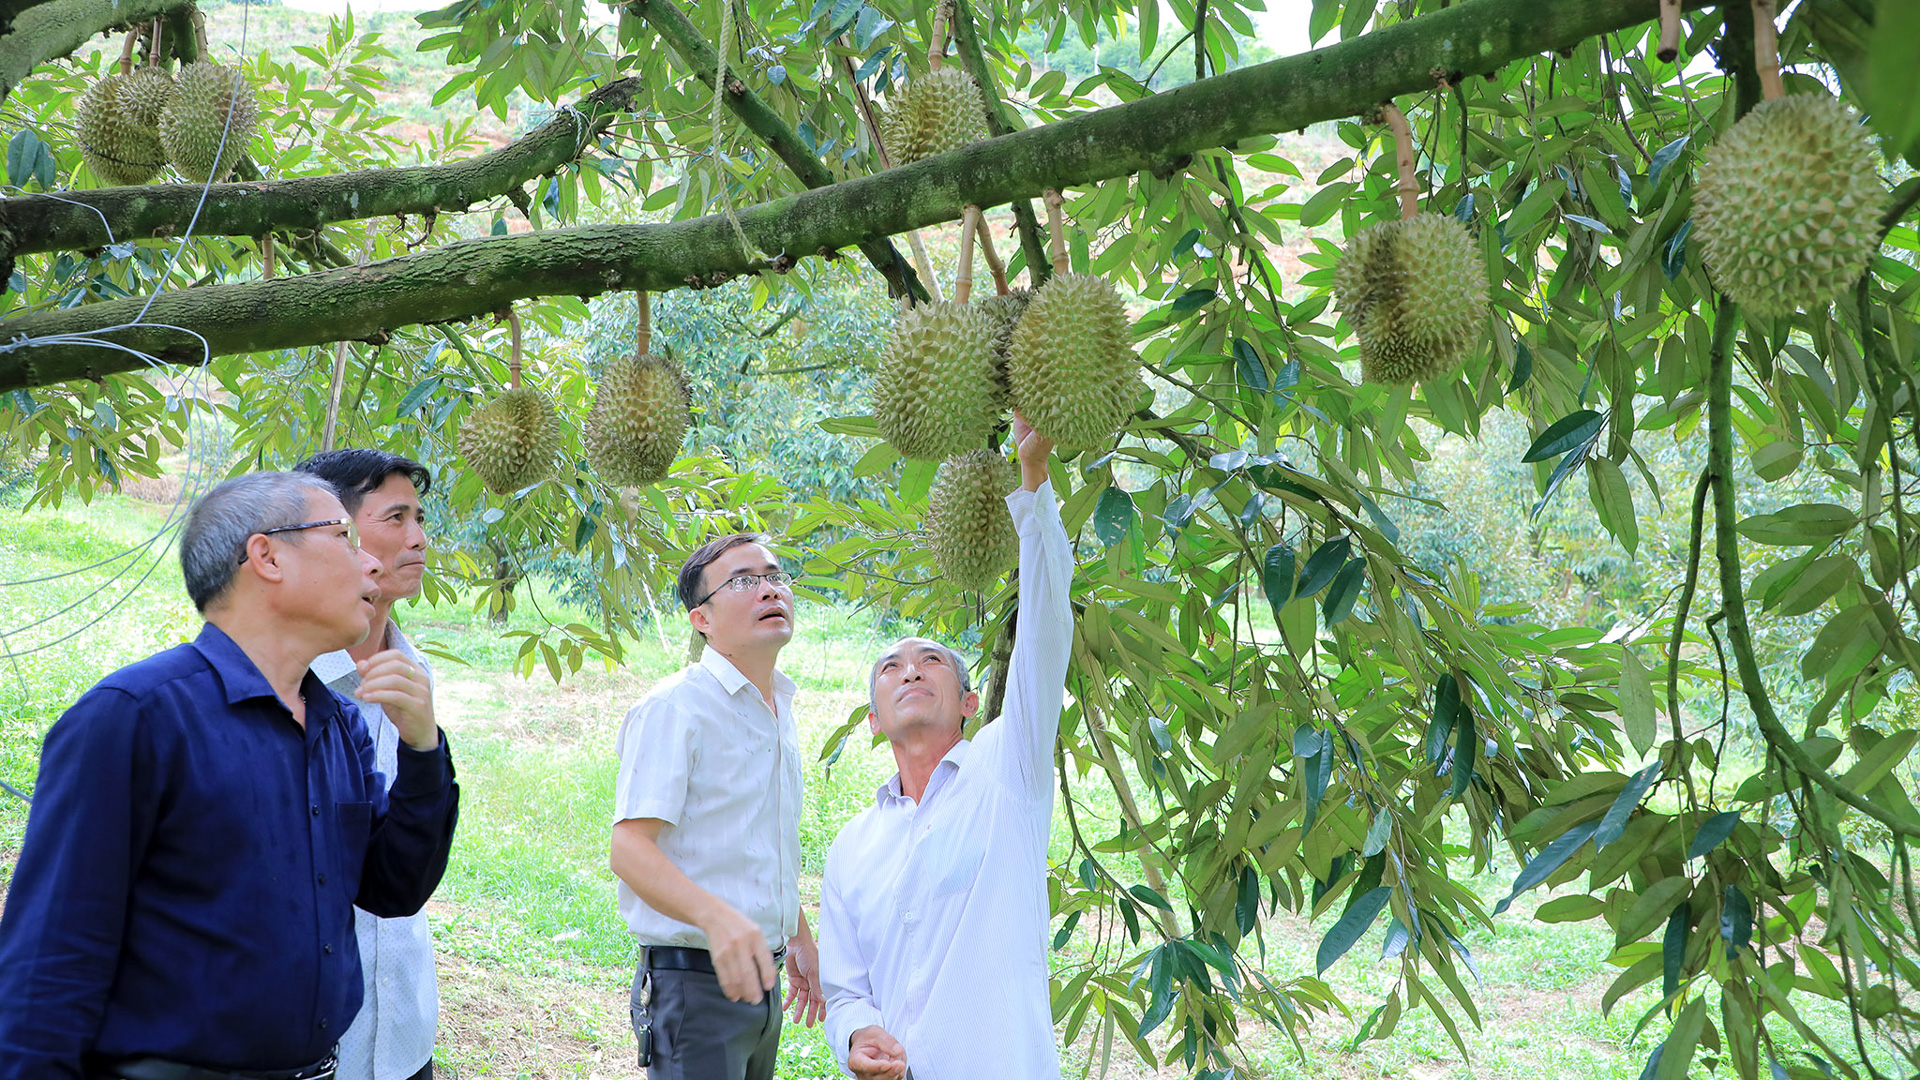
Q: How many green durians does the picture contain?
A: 12